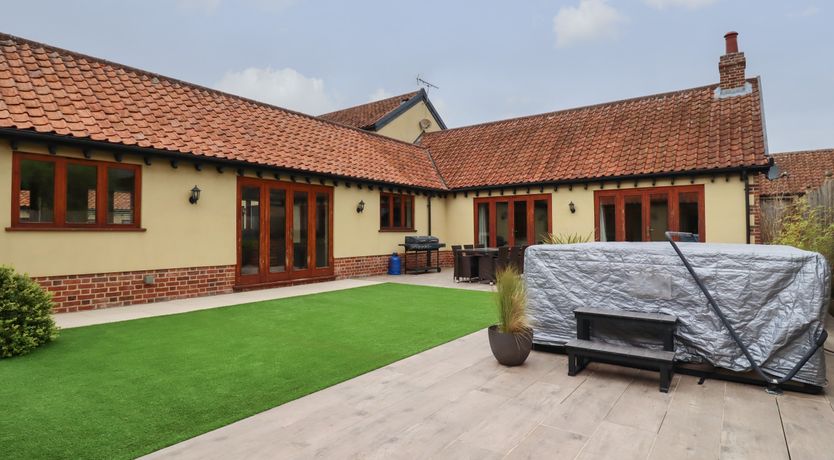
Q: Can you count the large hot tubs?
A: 1